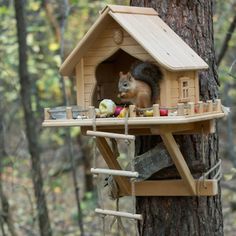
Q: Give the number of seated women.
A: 0